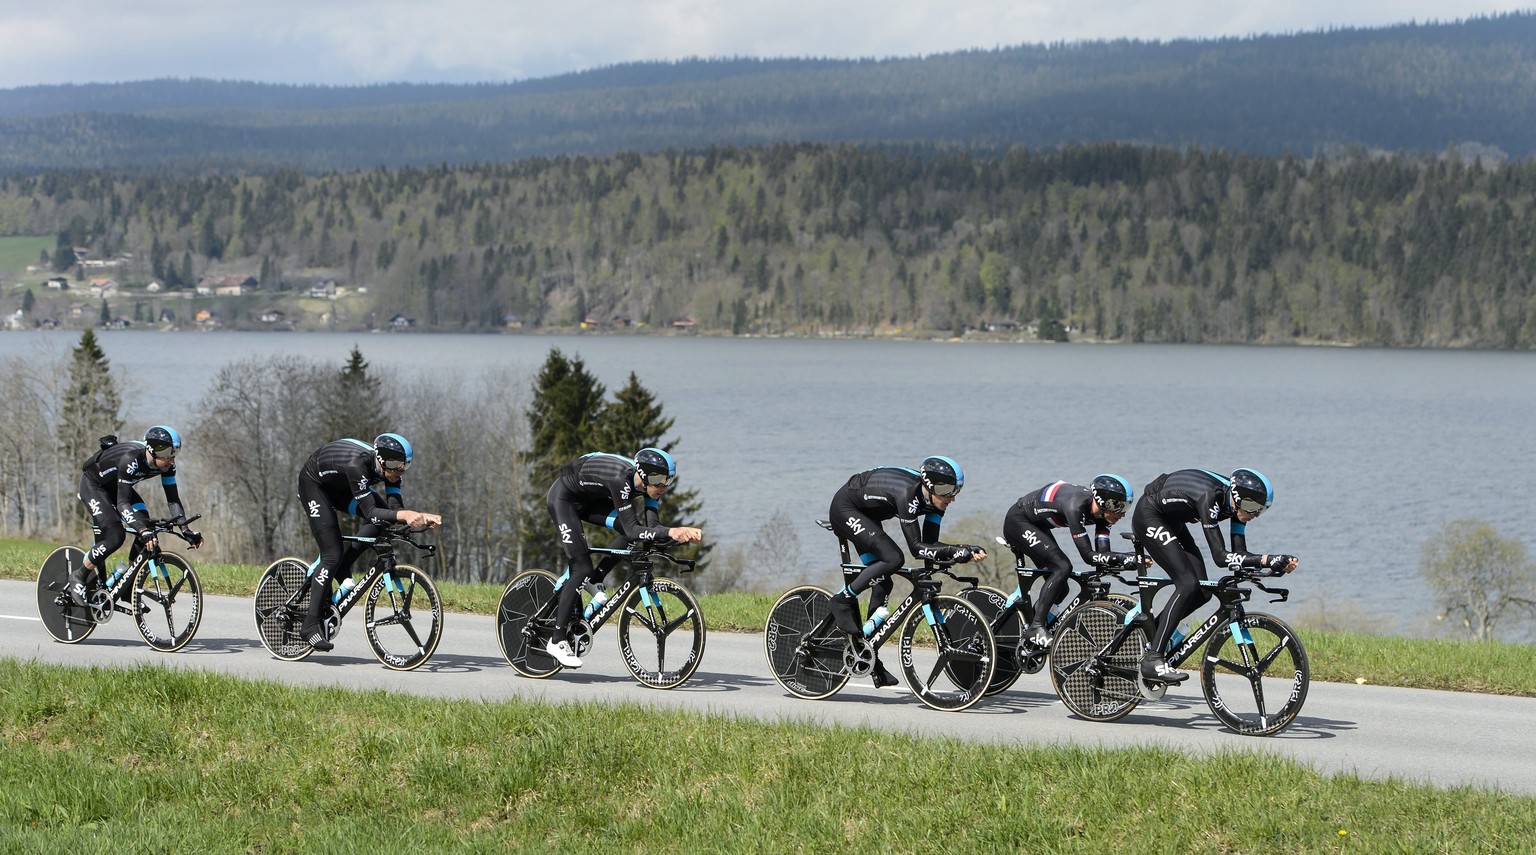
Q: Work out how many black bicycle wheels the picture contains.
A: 12